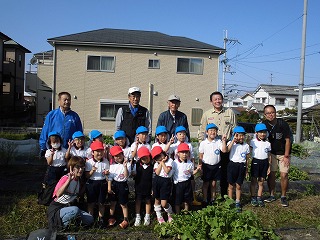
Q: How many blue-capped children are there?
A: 10